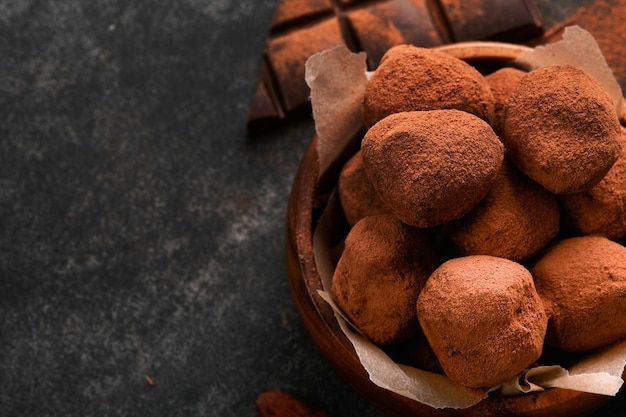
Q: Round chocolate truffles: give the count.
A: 10